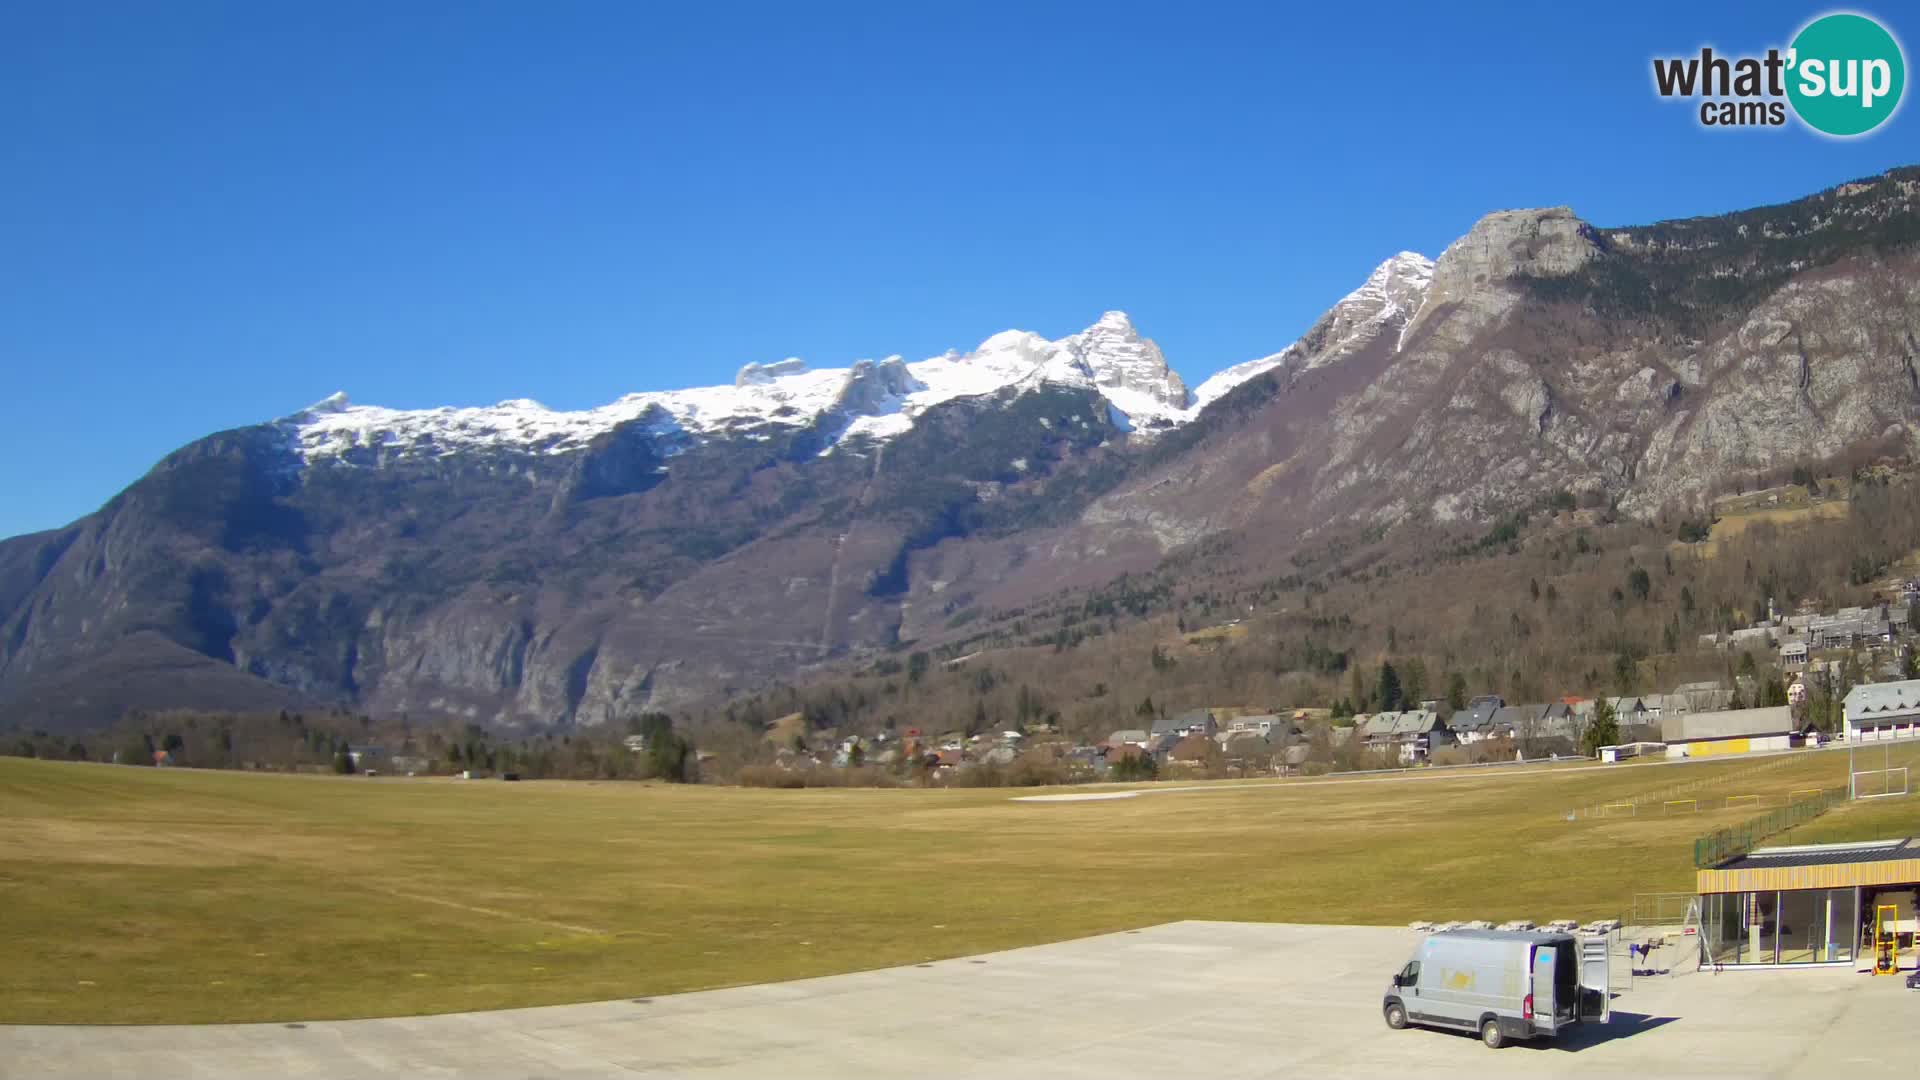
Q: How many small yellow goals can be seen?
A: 4